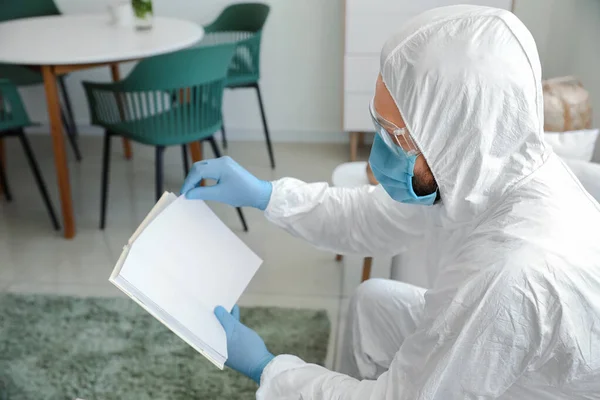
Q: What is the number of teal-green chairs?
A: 4